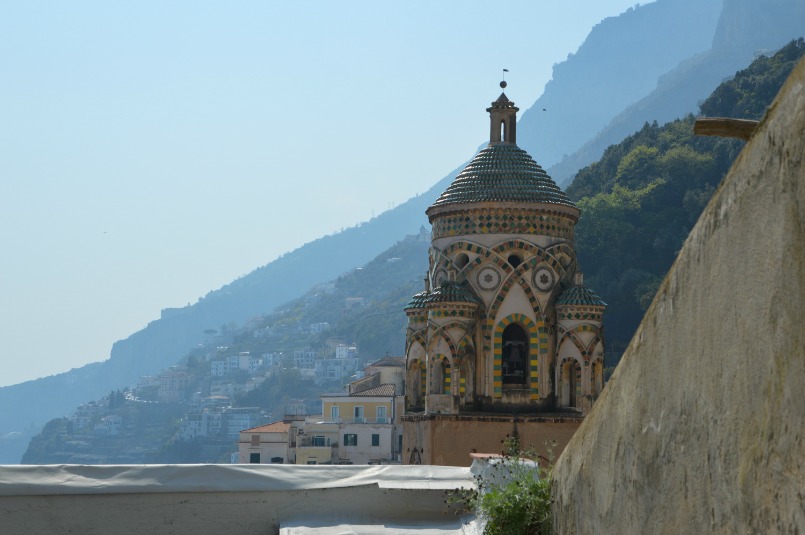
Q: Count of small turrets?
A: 3